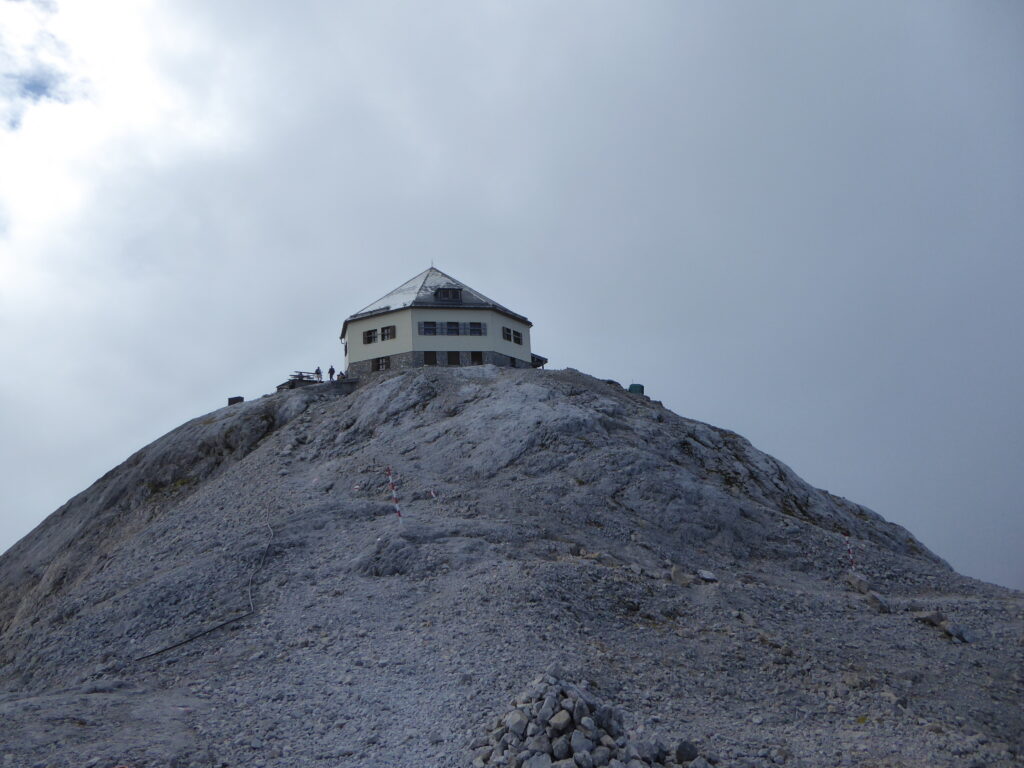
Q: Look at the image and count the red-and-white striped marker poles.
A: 2